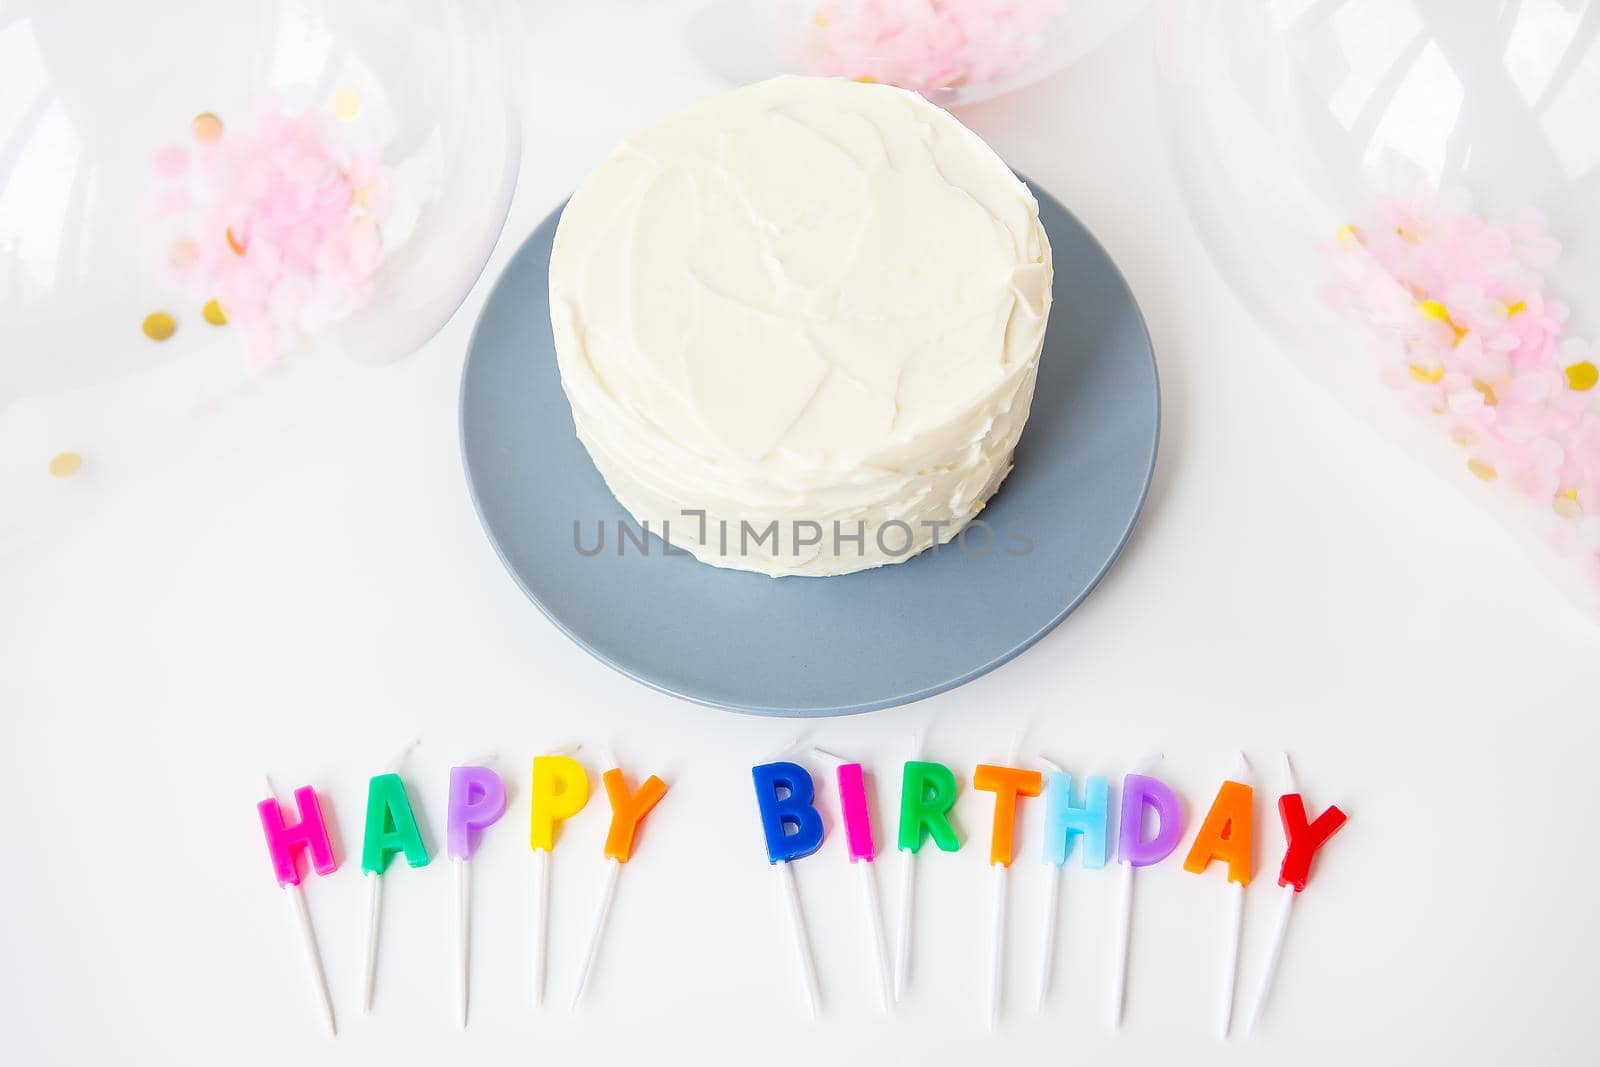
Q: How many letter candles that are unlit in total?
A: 13